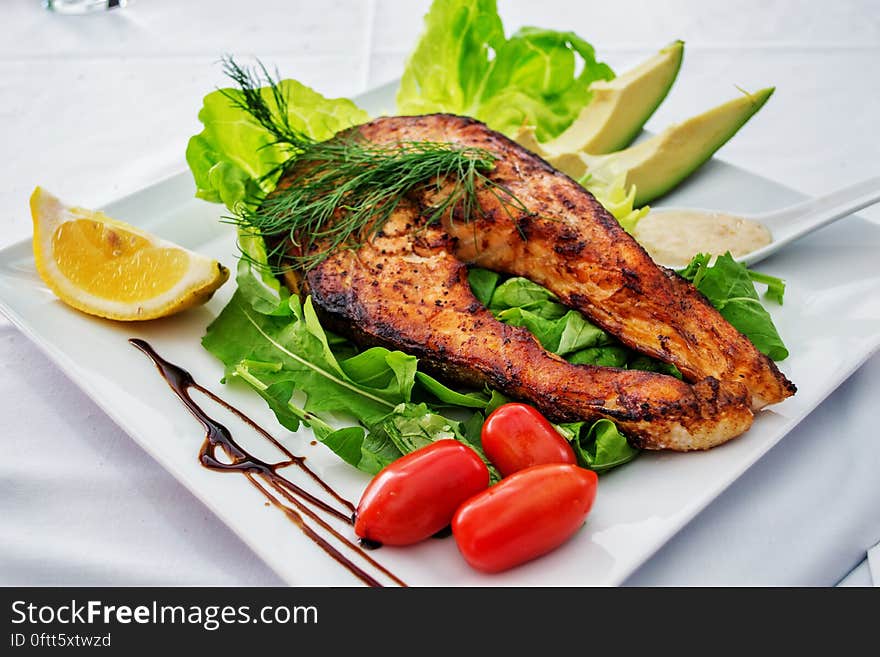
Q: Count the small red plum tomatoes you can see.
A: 3